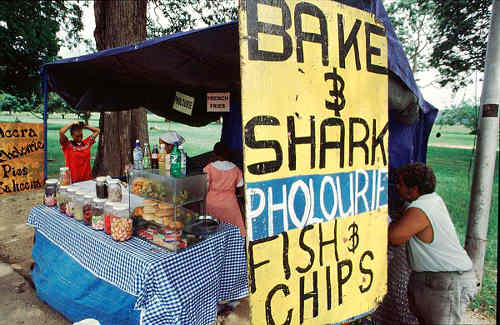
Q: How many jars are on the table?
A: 11